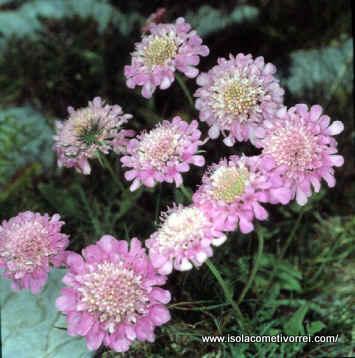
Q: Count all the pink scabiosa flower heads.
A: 9